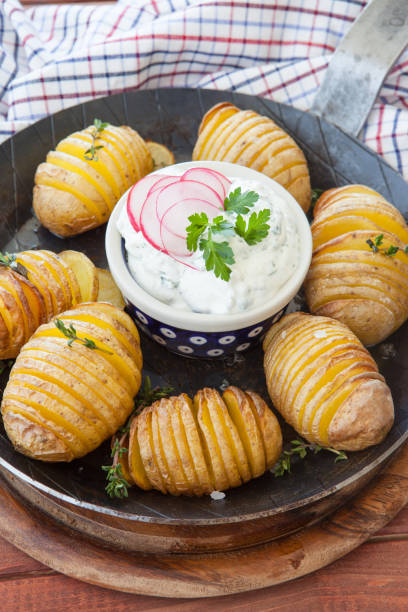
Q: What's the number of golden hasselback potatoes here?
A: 7